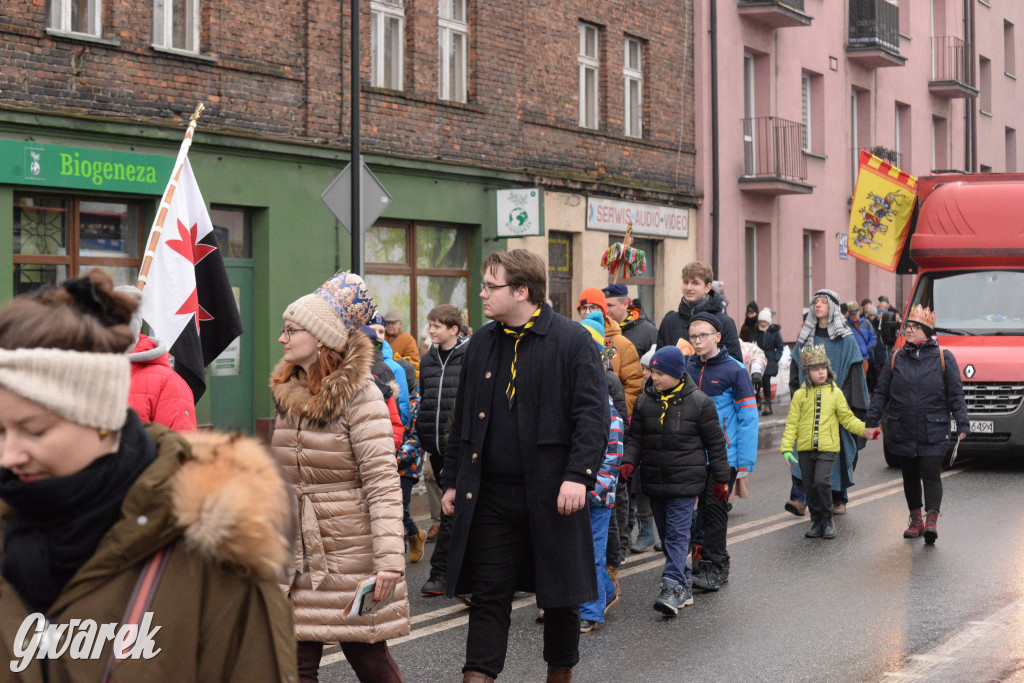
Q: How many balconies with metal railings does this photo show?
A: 5